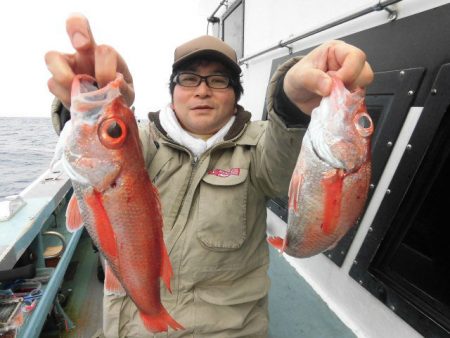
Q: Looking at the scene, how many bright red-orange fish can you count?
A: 2